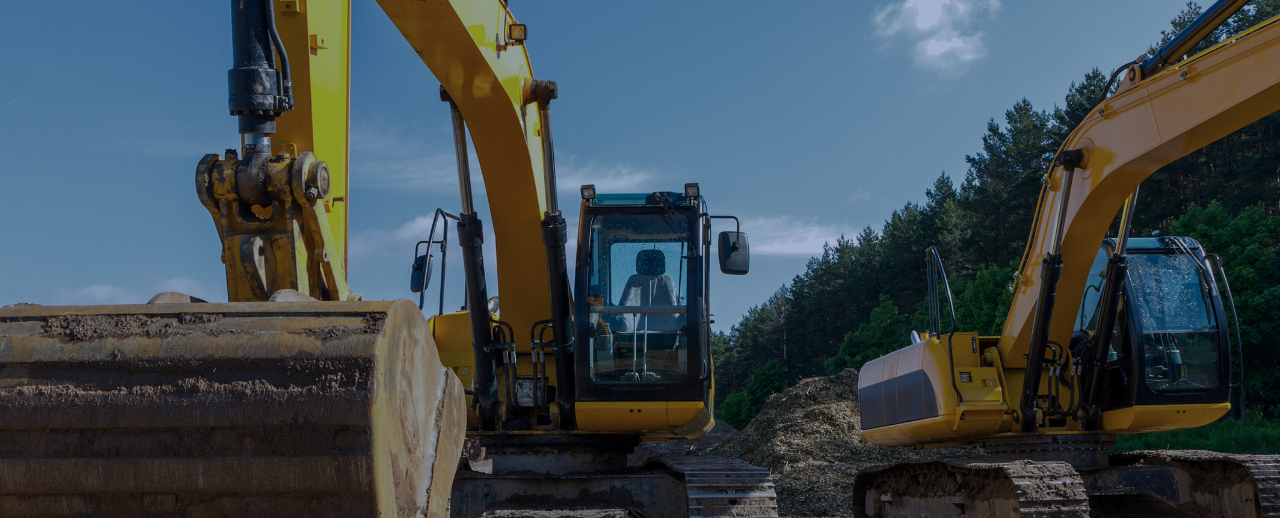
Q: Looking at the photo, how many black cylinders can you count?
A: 6